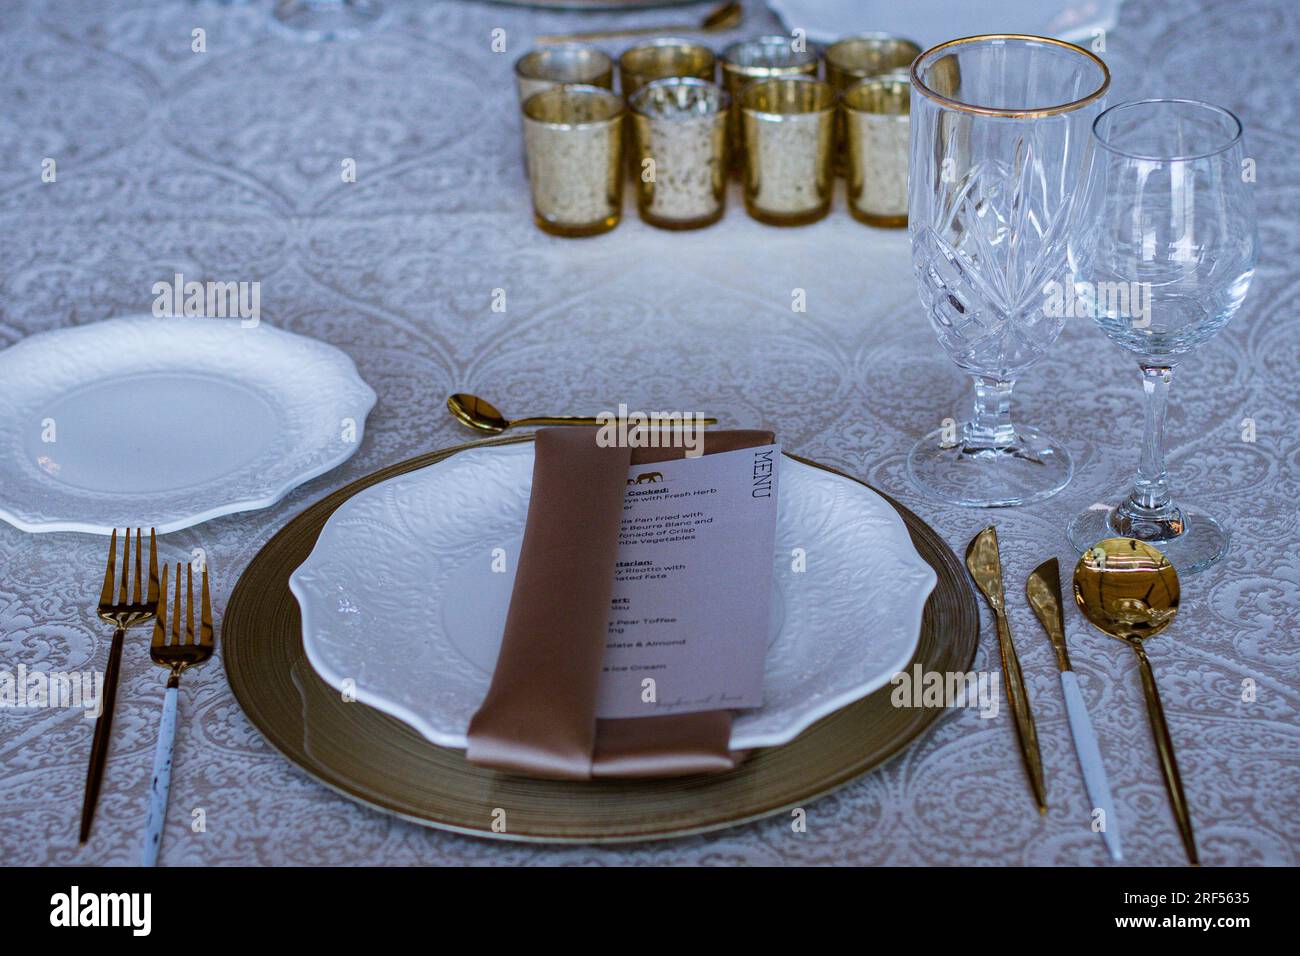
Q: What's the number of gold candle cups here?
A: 8